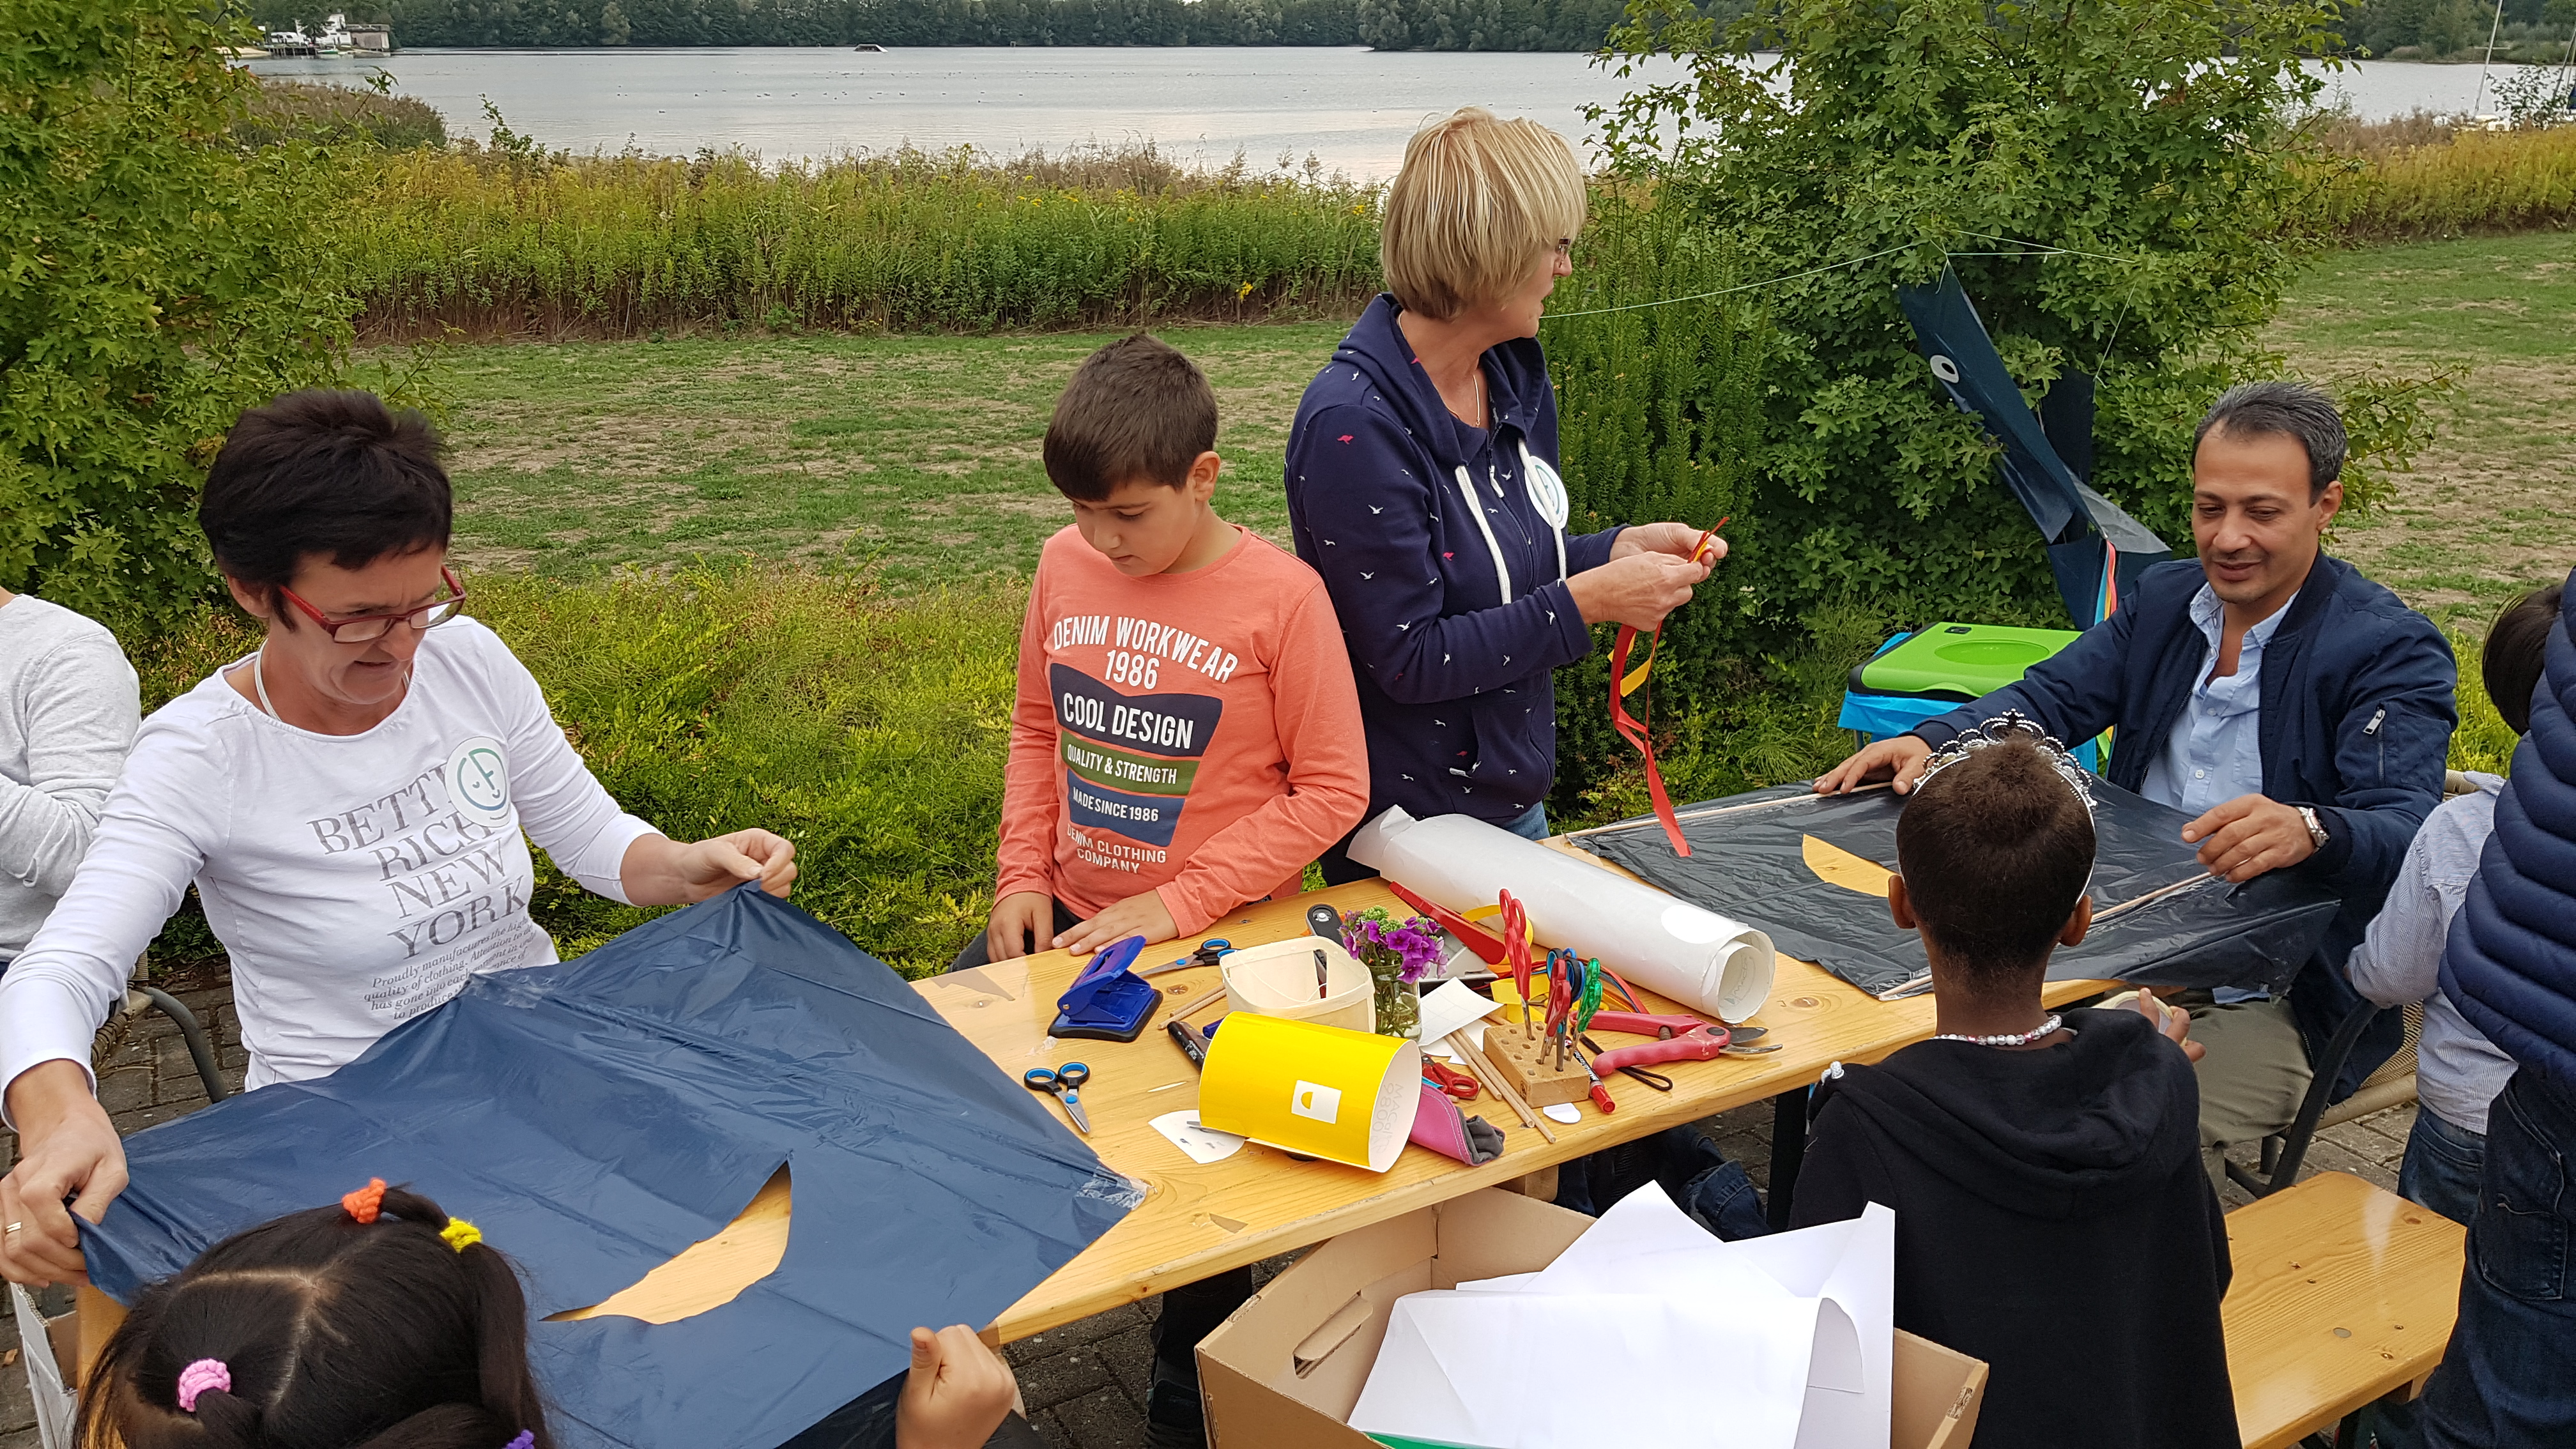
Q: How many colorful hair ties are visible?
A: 4